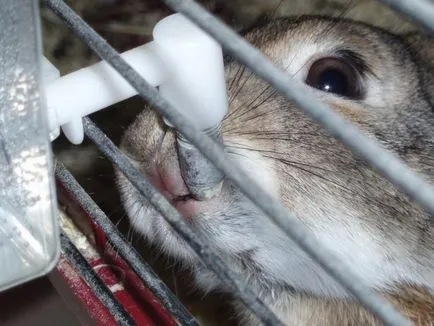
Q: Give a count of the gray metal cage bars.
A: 6